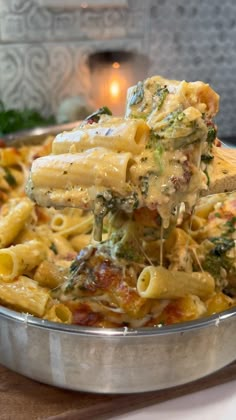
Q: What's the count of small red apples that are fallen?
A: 0